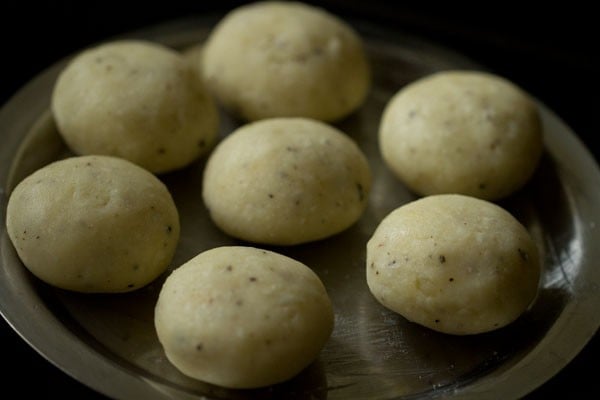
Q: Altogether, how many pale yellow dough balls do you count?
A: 7